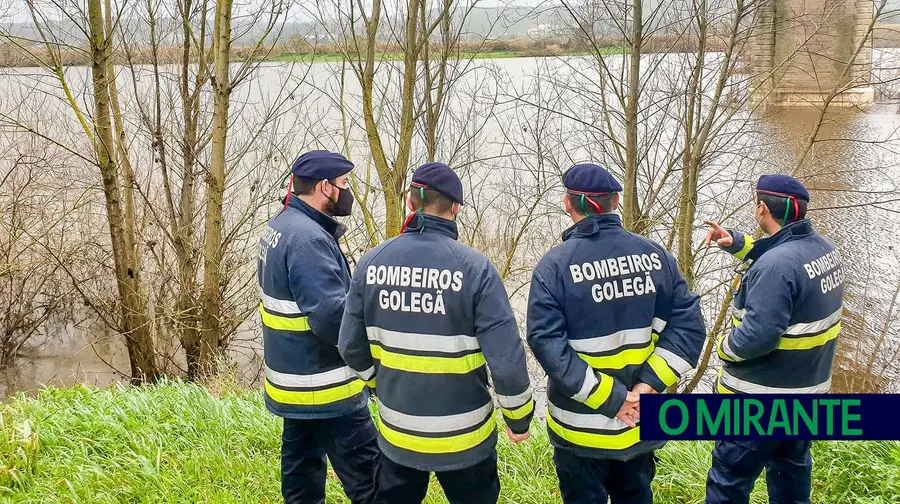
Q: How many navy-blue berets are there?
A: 4